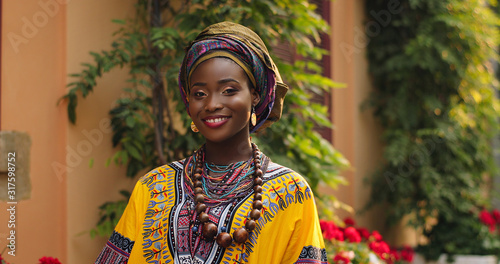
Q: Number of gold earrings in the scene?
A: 2